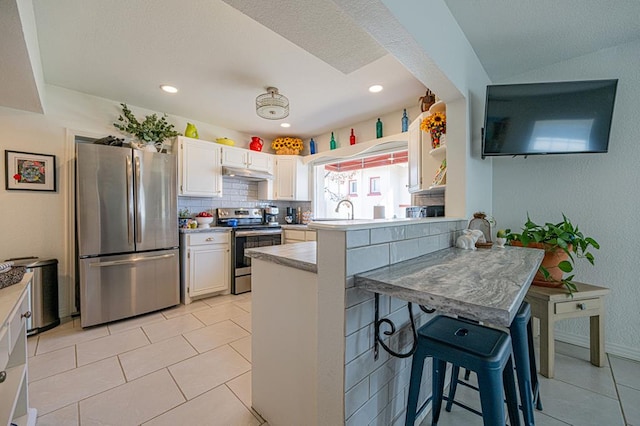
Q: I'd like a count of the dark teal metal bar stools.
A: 2